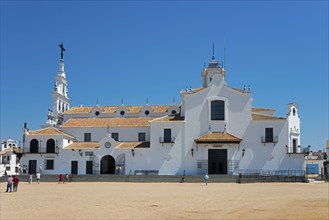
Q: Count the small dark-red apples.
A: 0